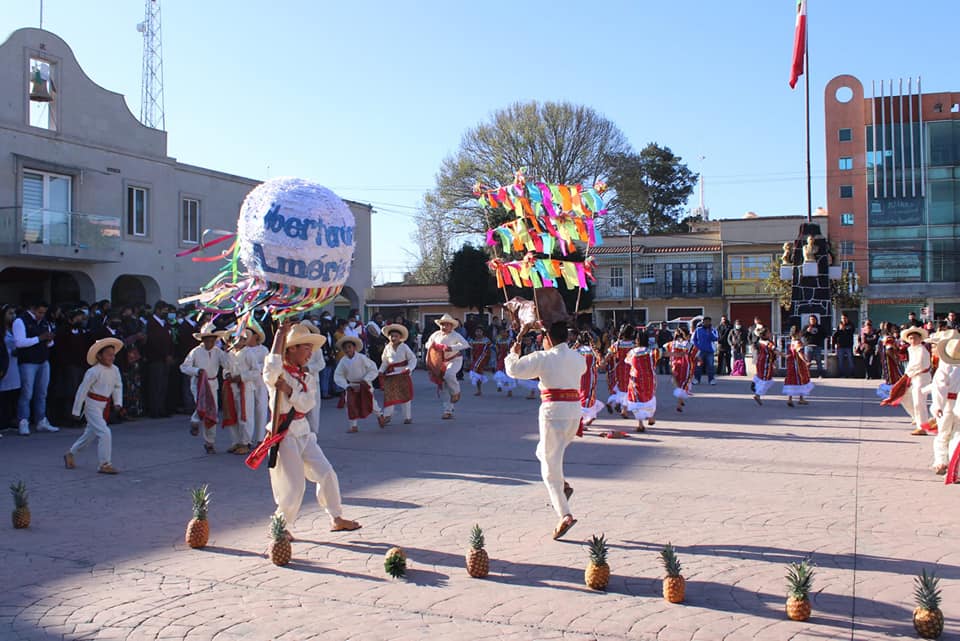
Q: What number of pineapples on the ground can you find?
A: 9